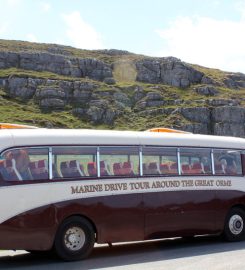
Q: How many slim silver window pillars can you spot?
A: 5